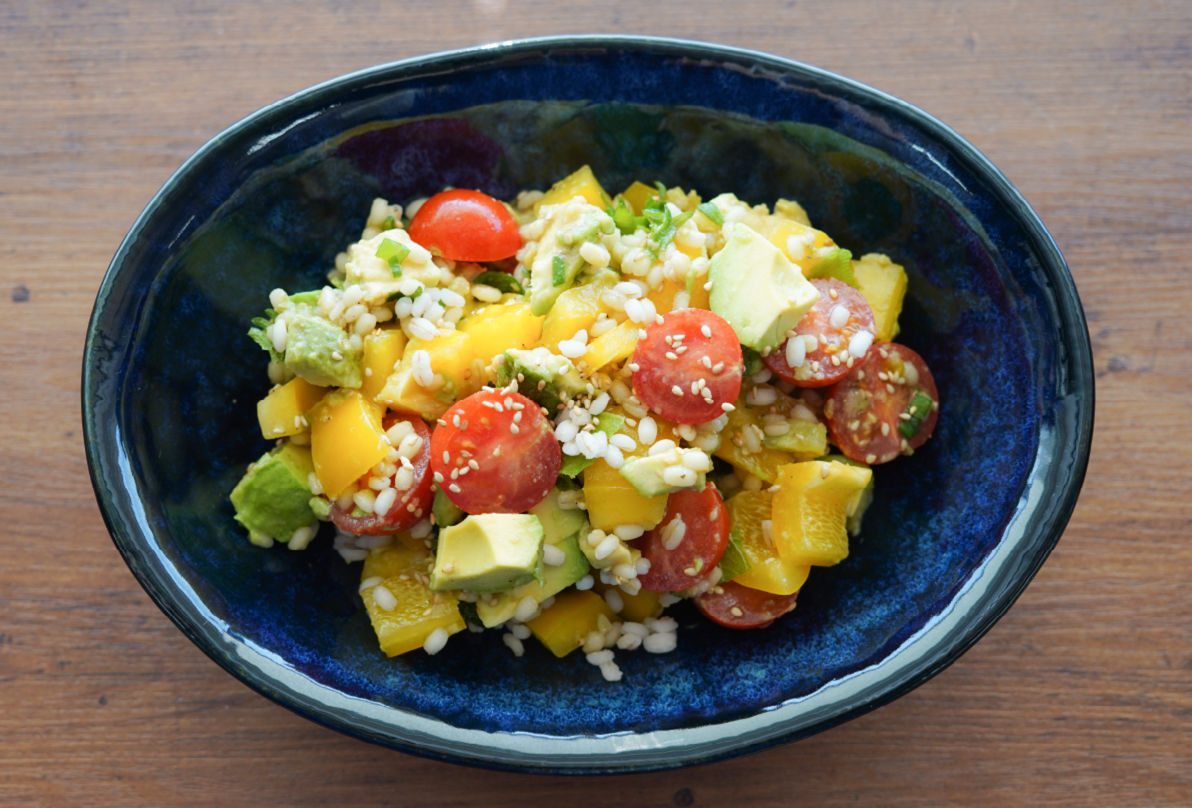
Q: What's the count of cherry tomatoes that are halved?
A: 8